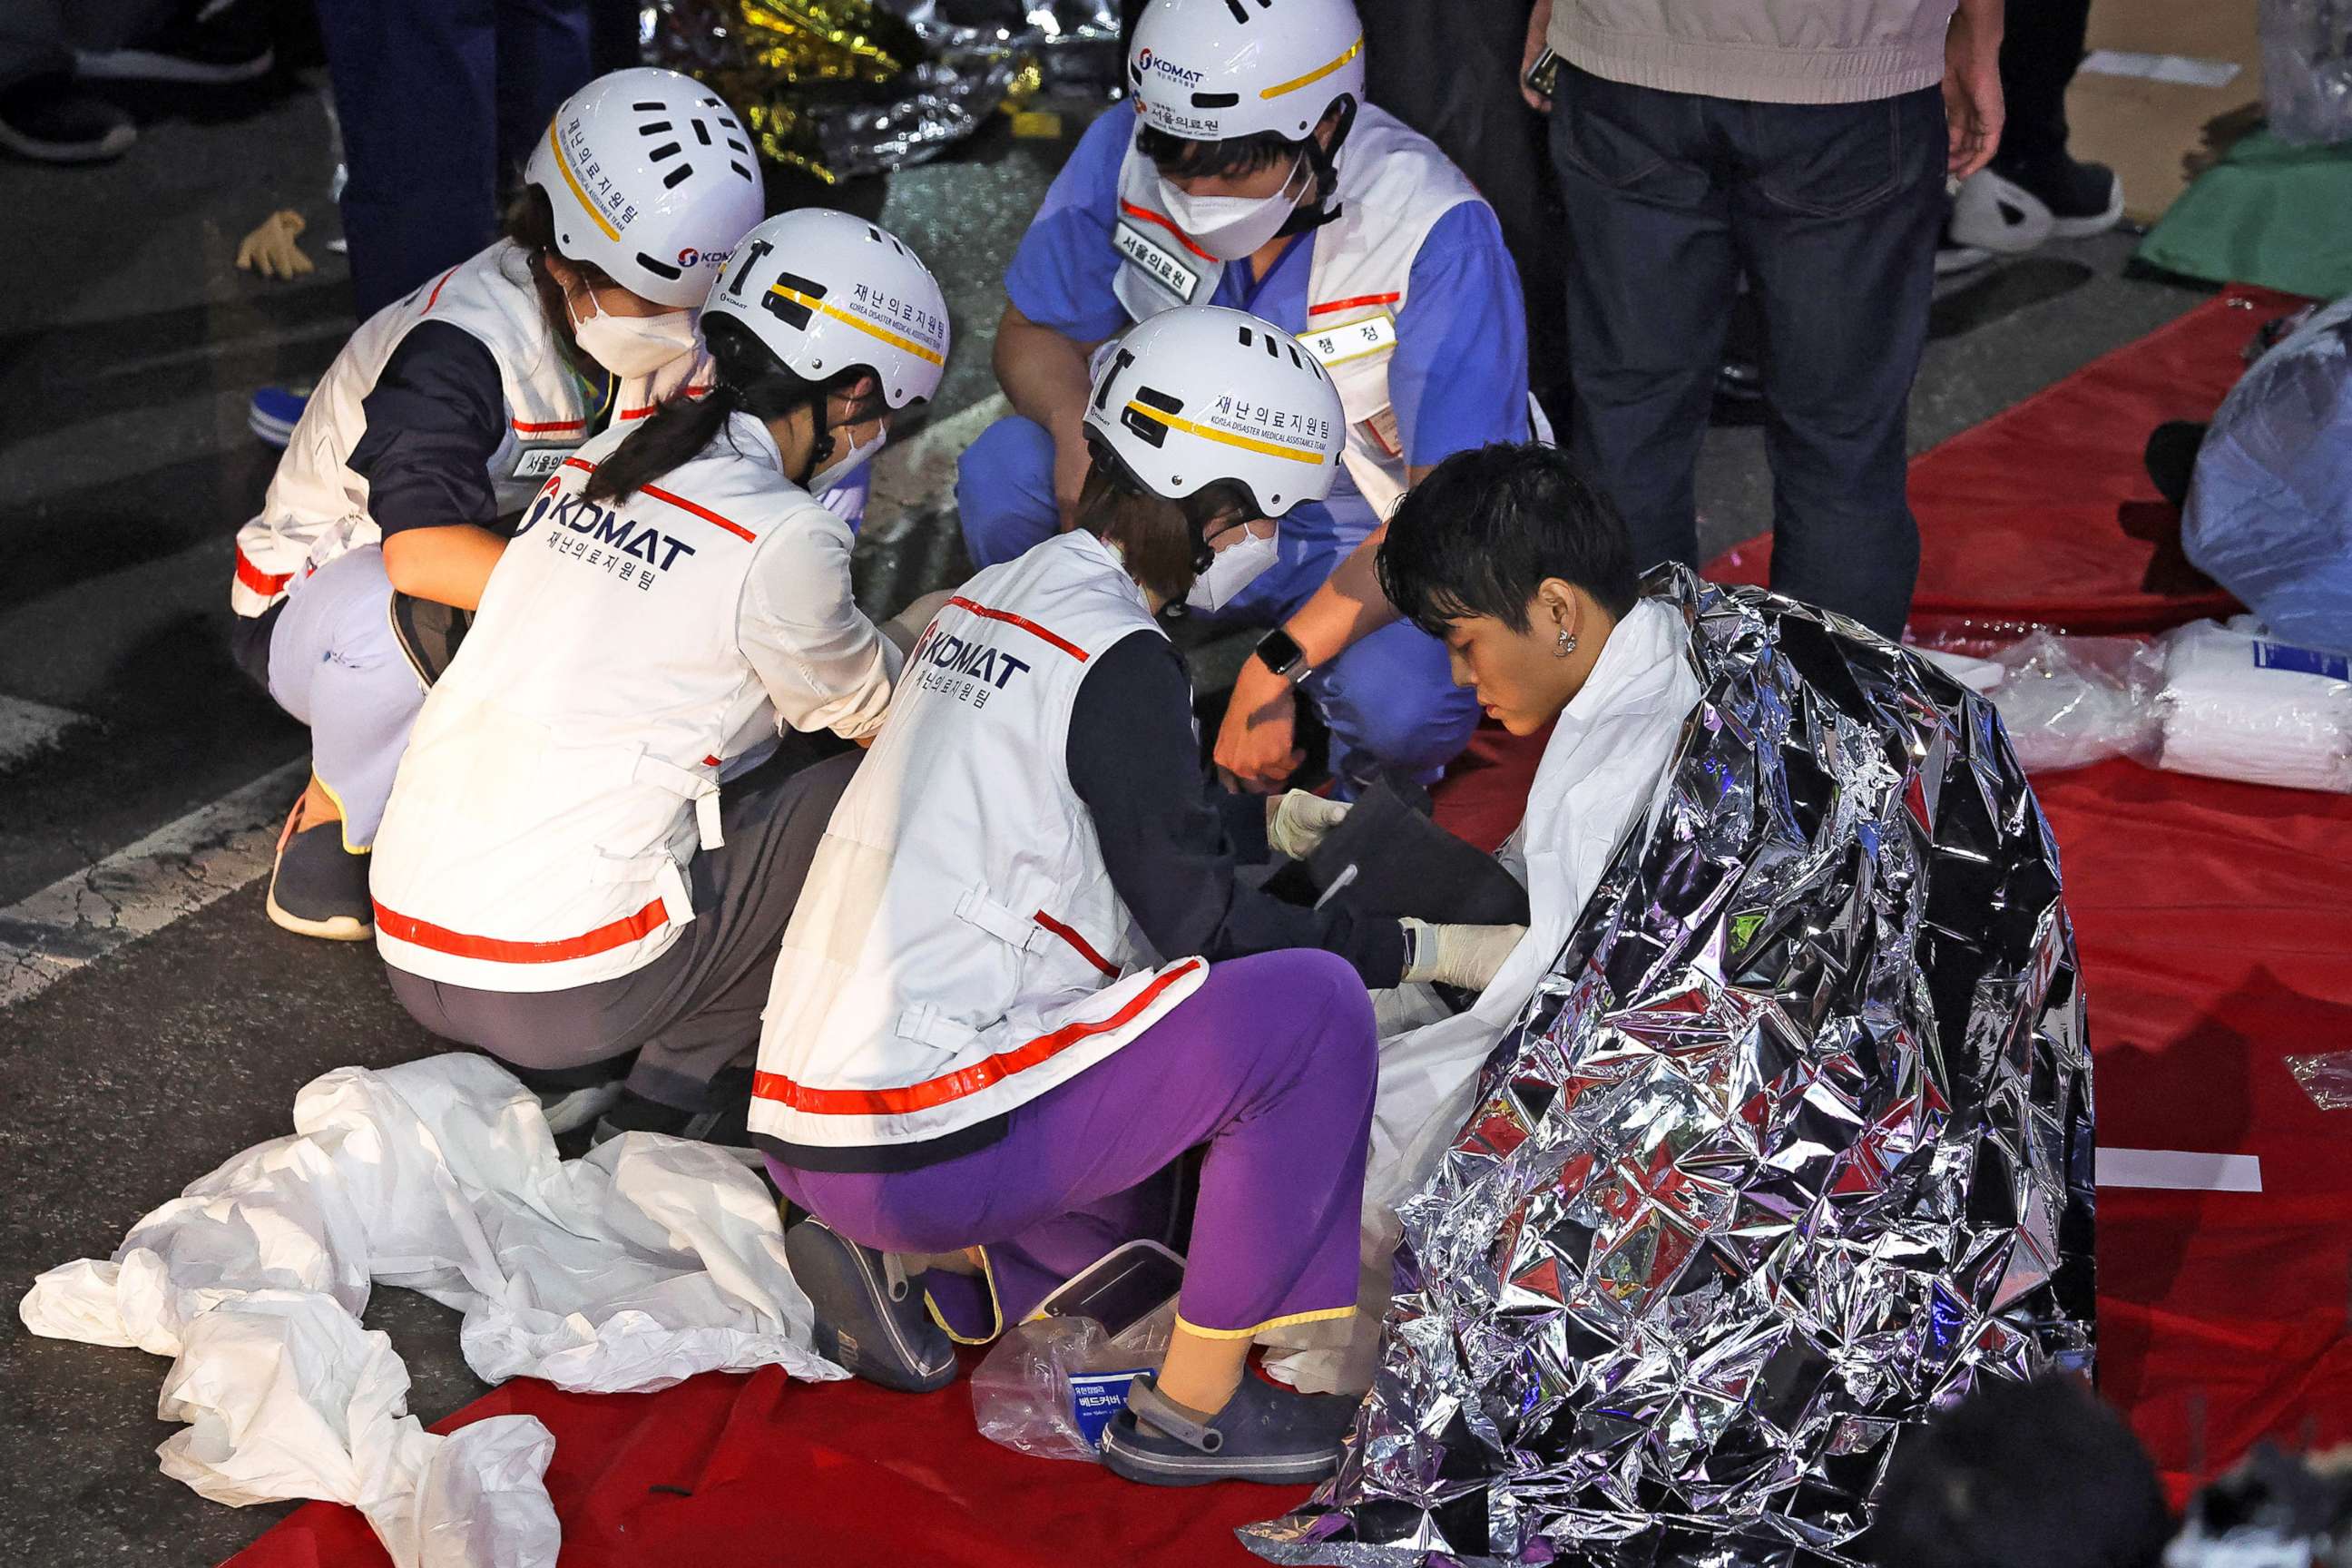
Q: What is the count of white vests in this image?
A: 4